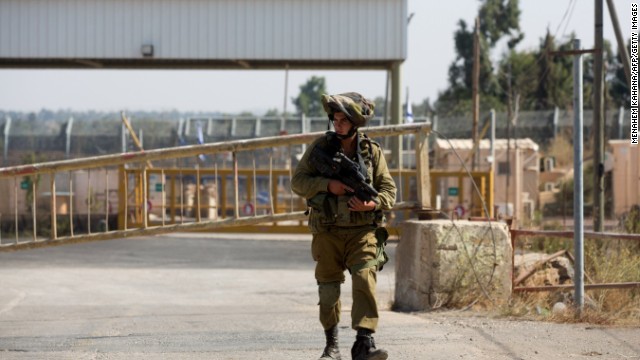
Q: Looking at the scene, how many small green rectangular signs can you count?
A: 3